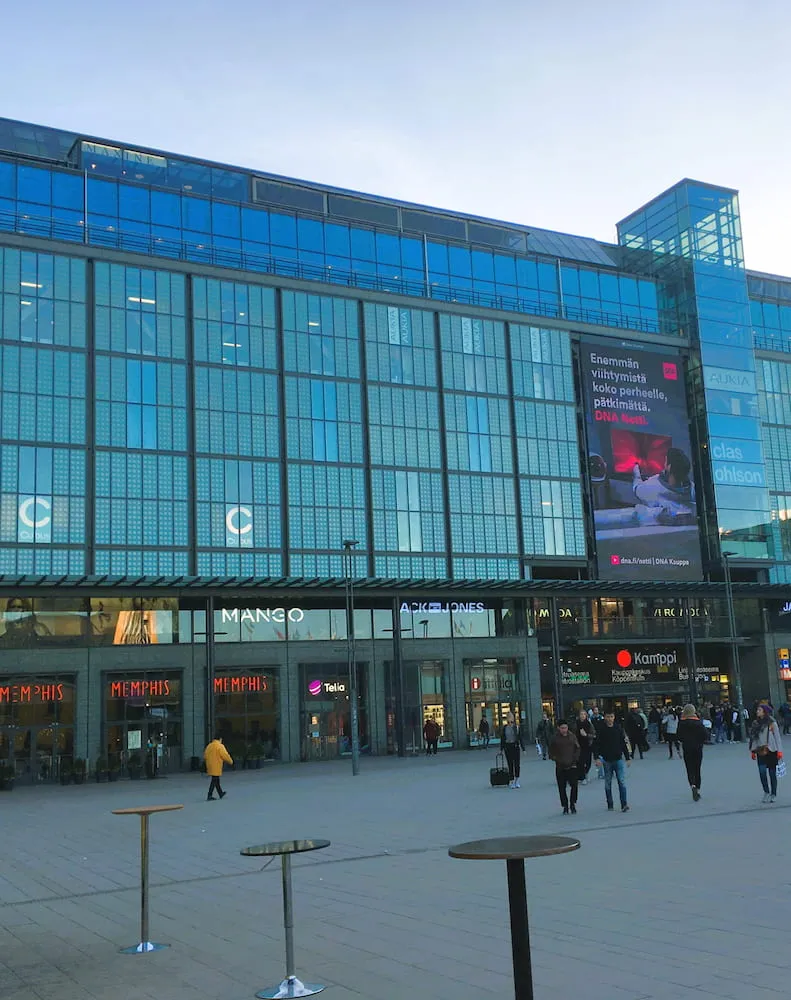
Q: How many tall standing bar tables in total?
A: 3